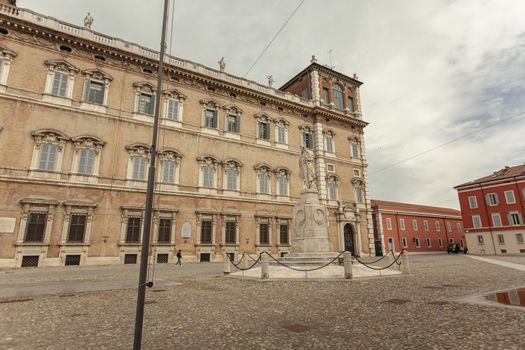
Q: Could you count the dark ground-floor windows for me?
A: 8